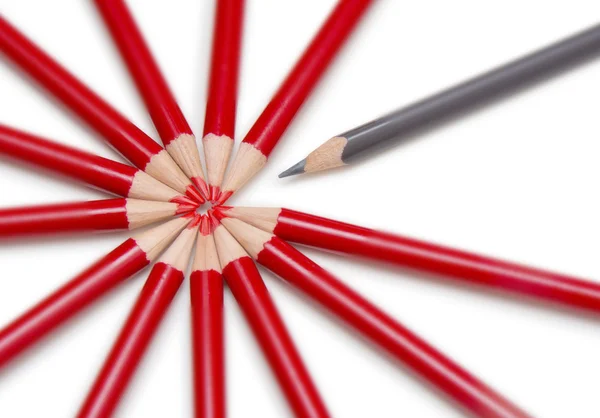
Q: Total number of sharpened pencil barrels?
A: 13